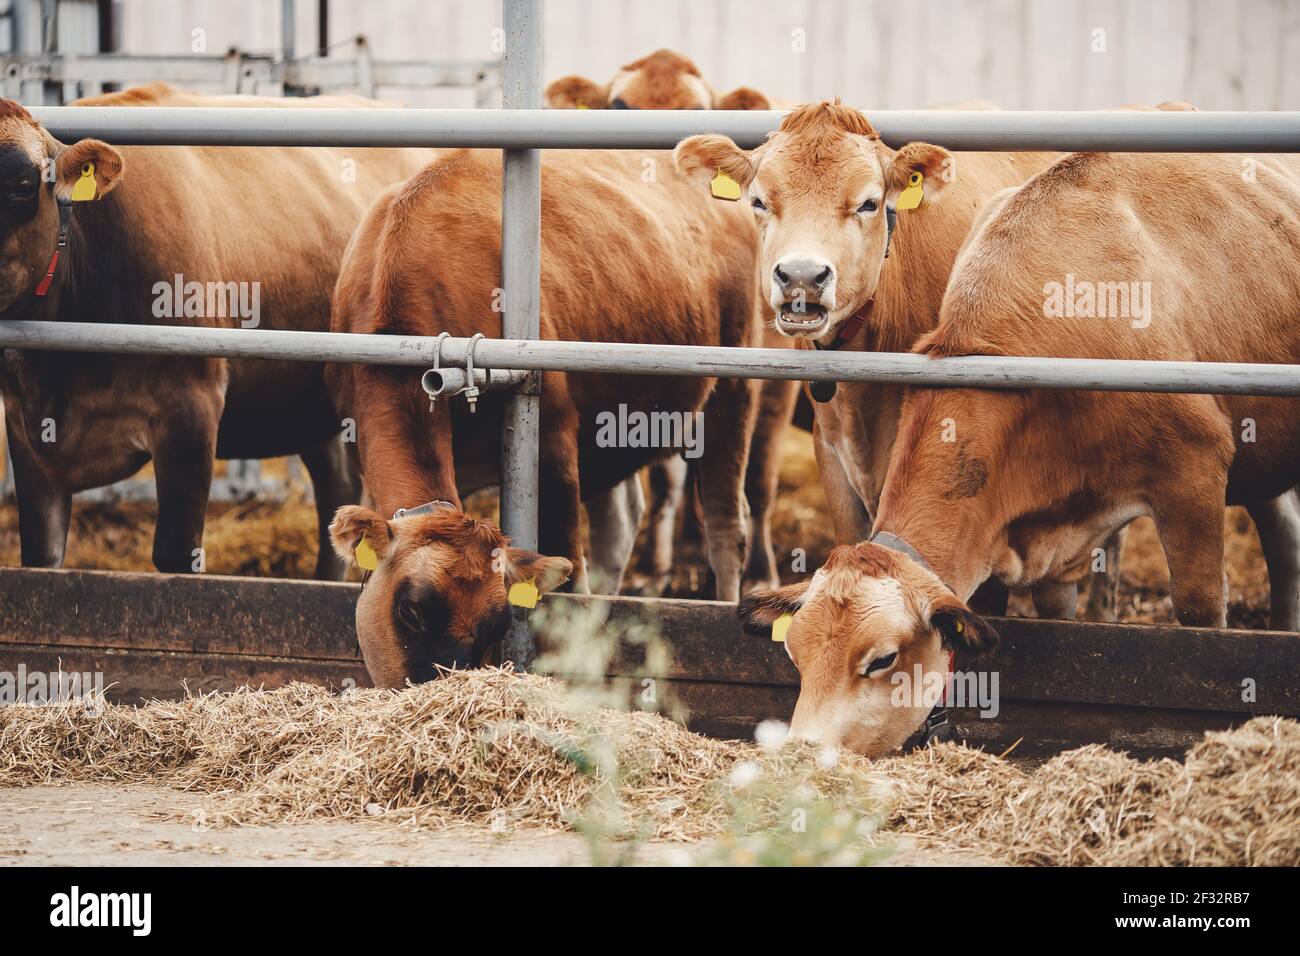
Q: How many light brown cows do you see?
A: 5